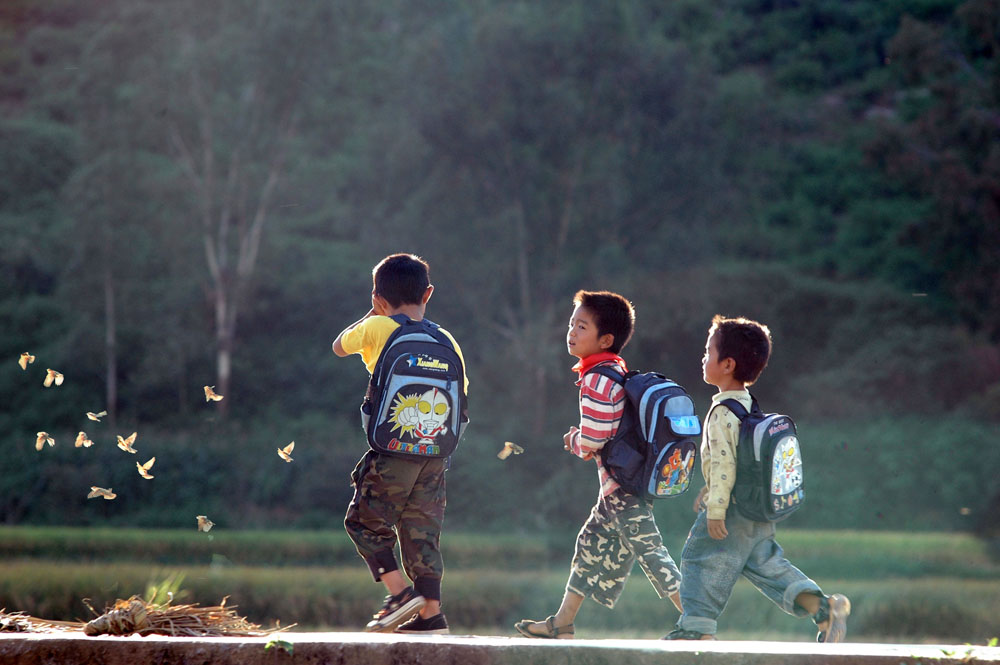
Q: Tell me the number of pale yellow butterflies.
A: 12